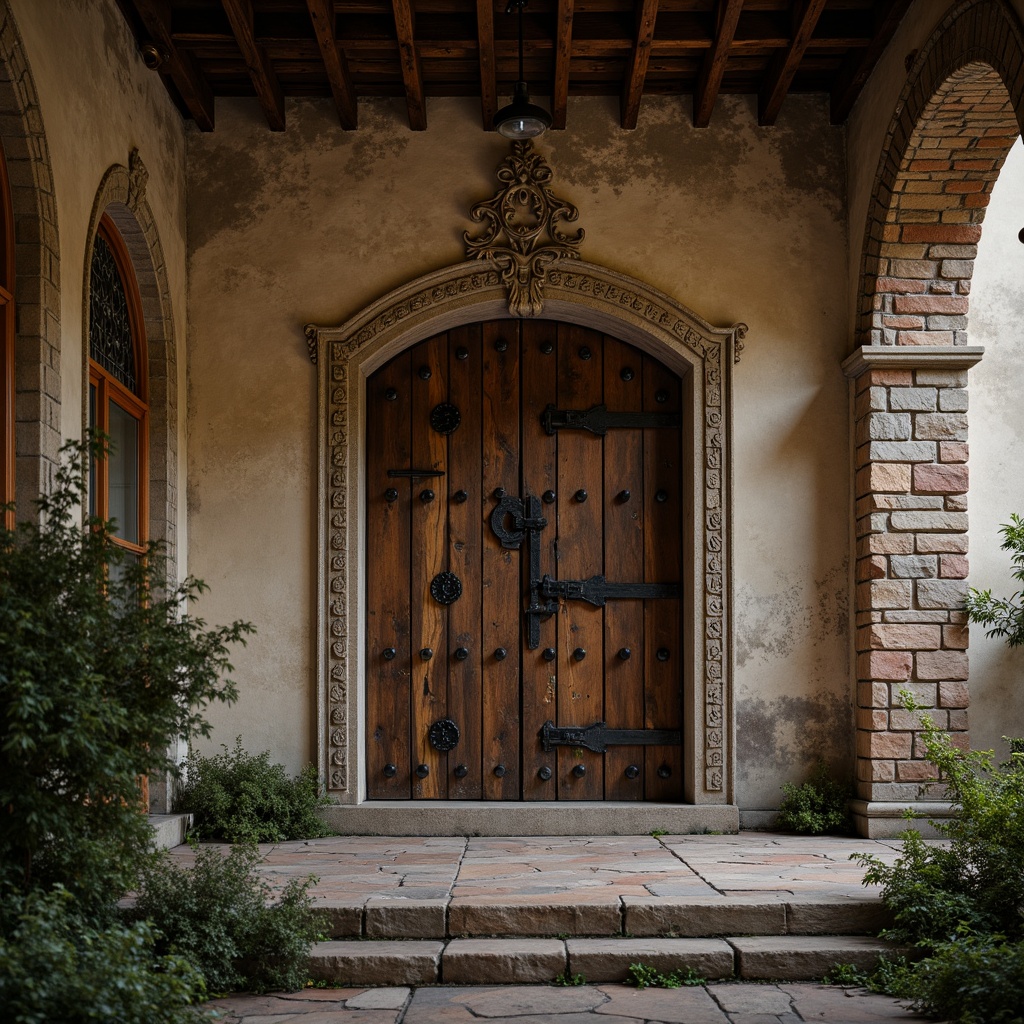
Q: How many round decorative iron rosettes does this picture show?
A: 3